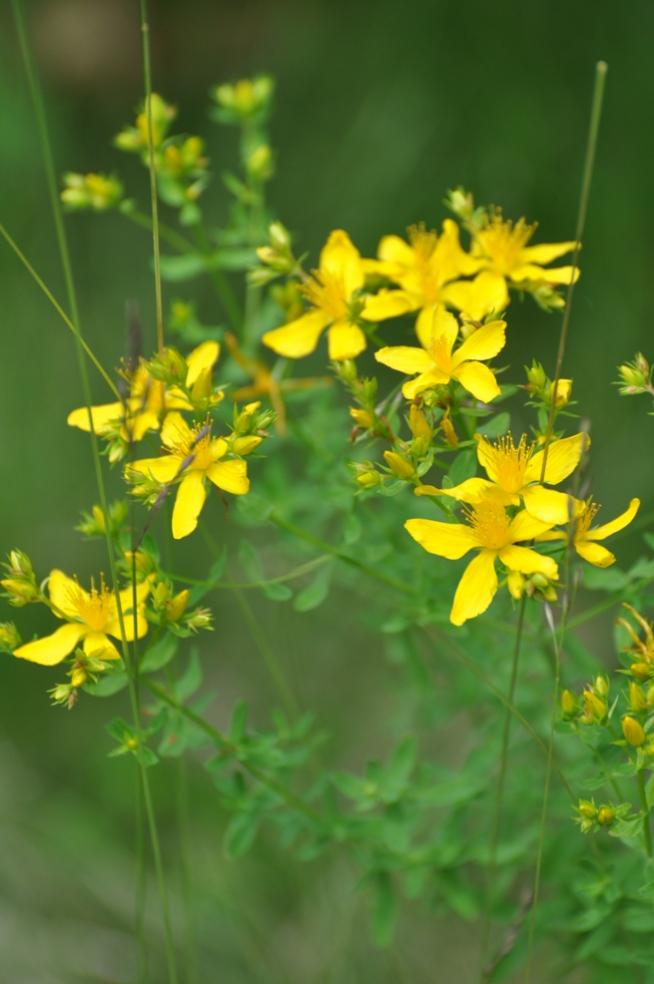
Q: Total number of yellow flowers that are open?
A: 10